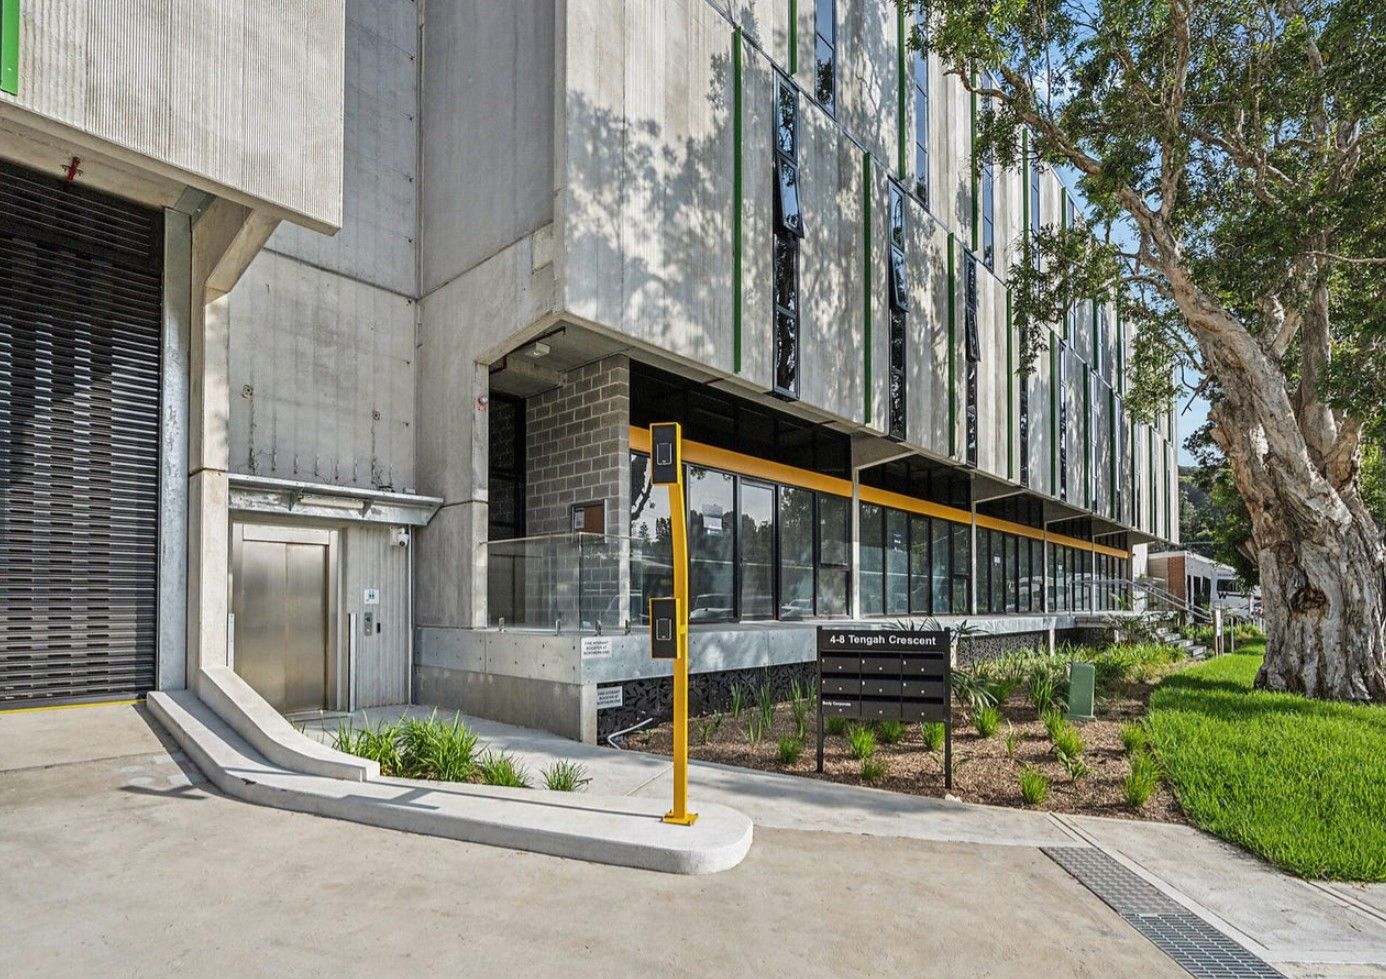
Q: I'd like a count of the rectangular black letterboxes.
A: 9